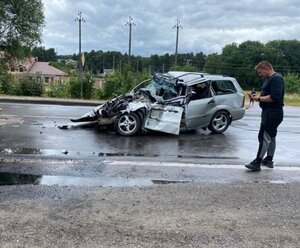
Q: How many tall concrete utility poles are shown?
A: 3